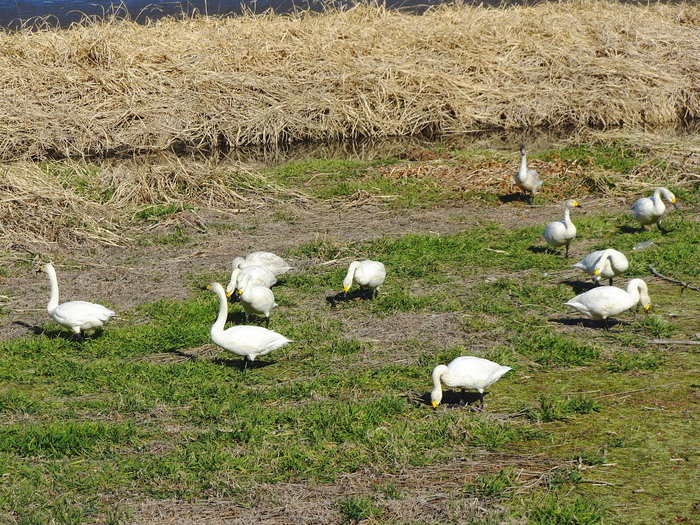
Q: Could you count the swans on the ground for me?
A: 12